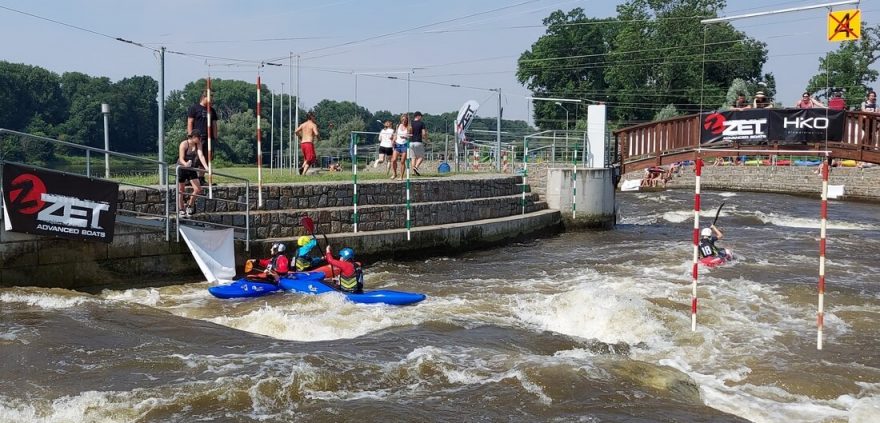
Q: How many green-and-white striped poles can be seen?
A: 4